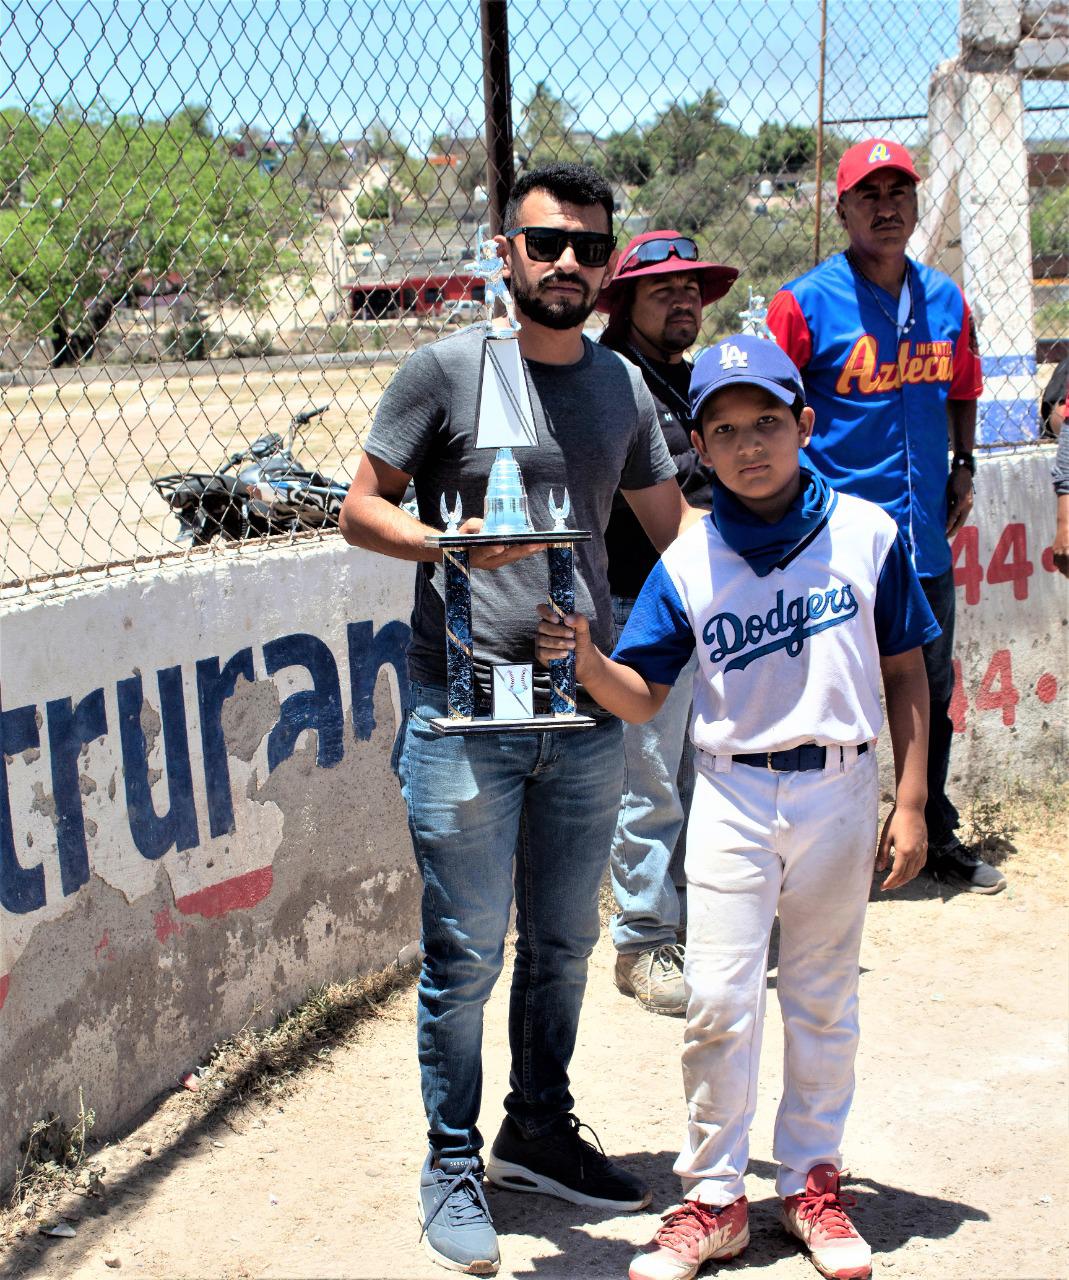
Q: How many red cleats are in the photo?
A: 2